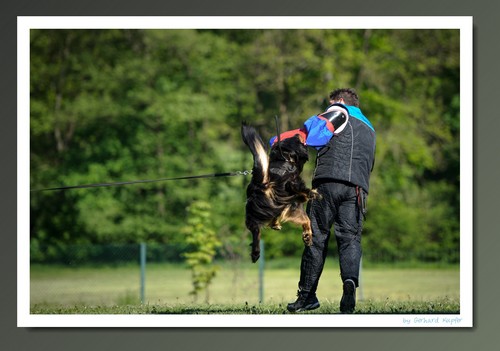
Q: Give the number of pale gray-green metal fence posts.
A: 3